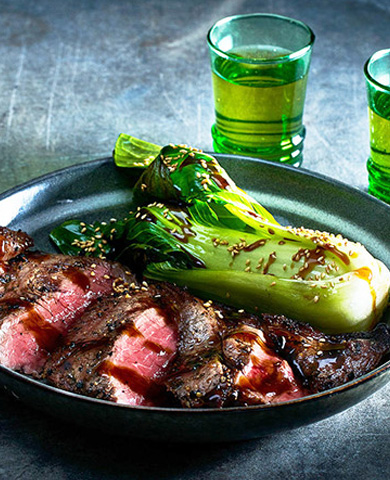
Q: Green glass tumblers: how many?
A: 2